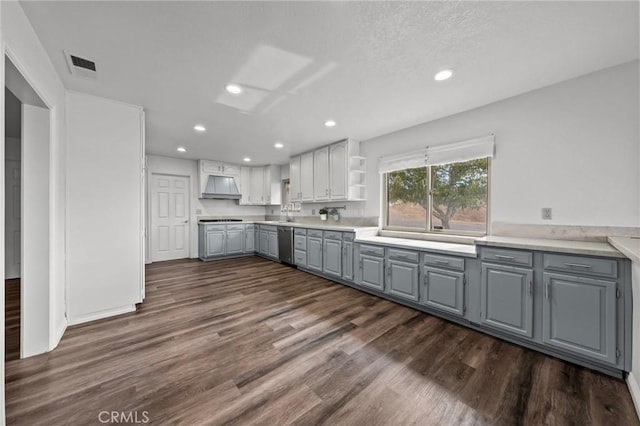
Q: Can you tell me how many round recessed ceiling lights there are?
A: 7